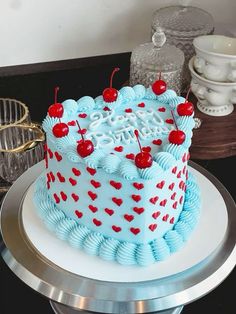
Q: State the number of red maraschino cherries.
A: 8